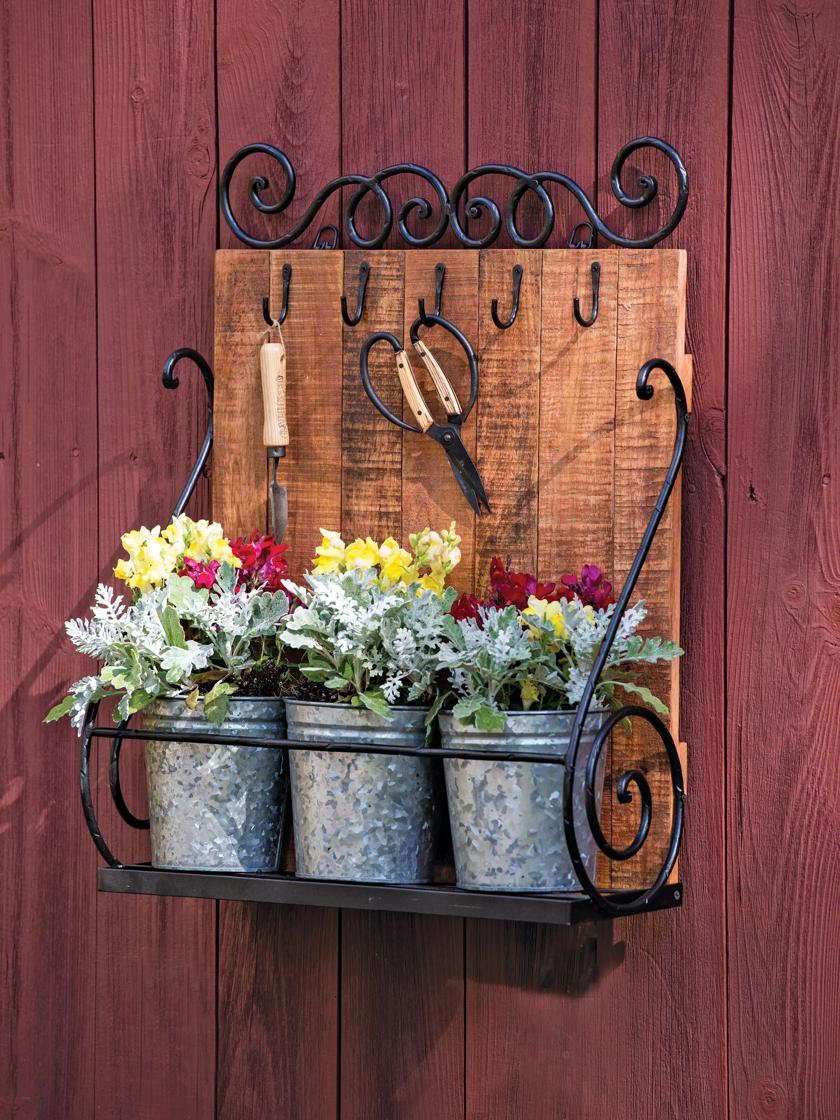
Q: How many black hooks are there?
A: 5